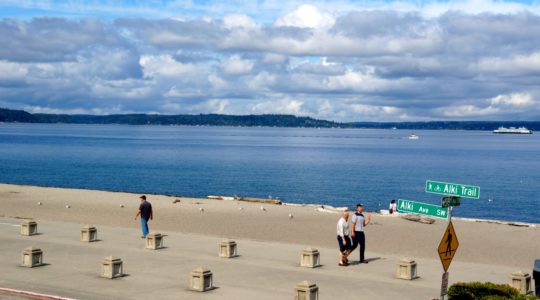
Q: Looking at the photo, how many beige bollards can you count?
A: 11